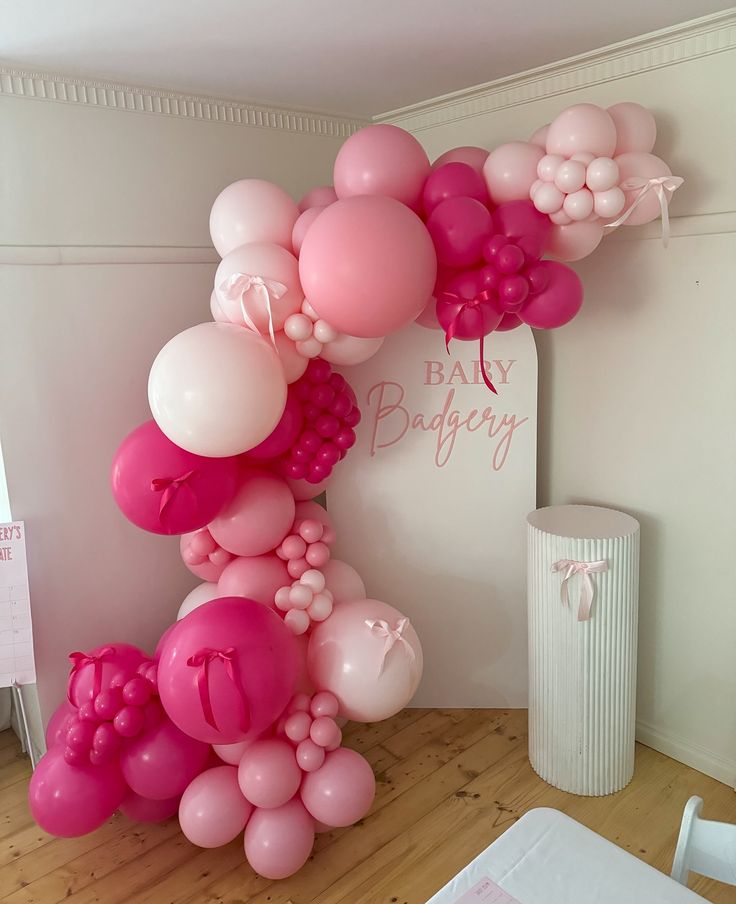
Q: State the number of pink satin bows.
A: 8